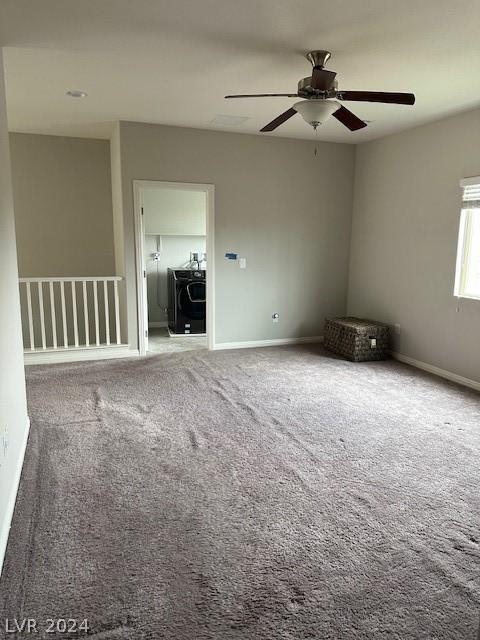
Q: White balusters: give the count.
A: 9